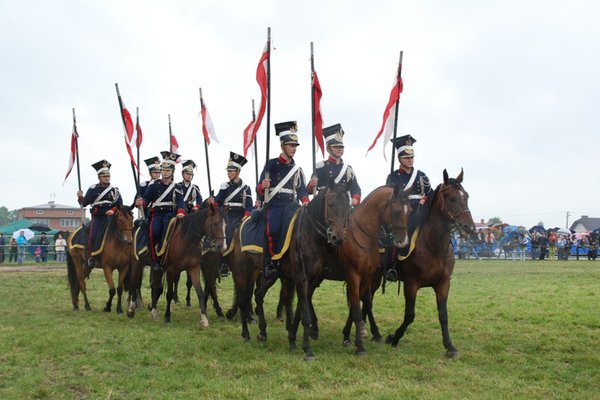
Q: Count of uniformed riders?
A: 8